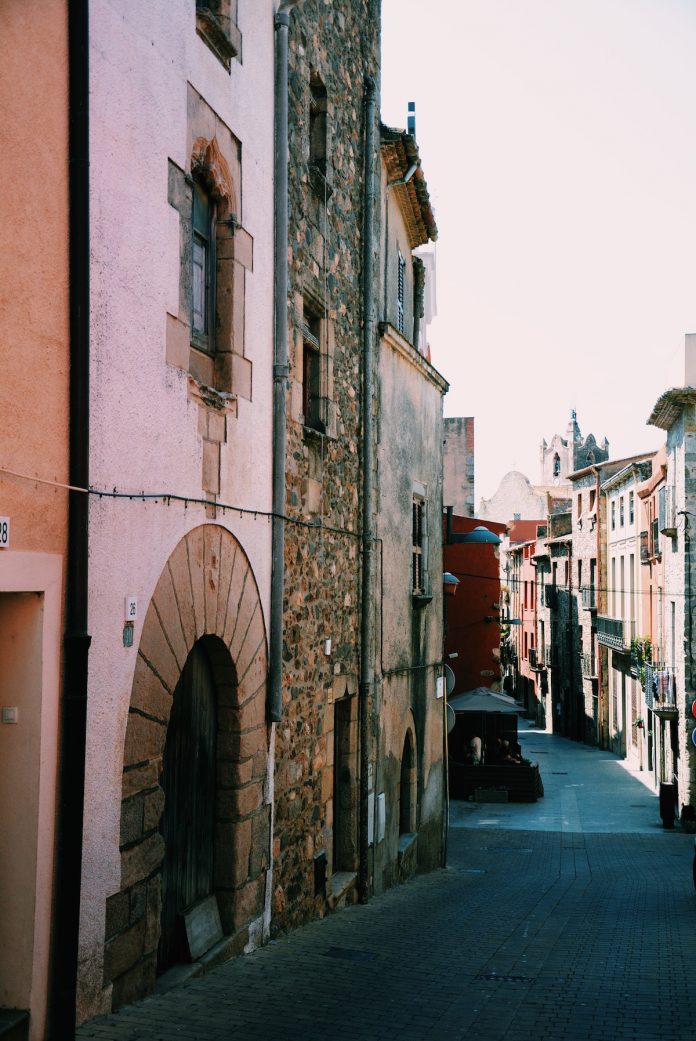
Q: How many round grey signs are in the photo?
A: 2